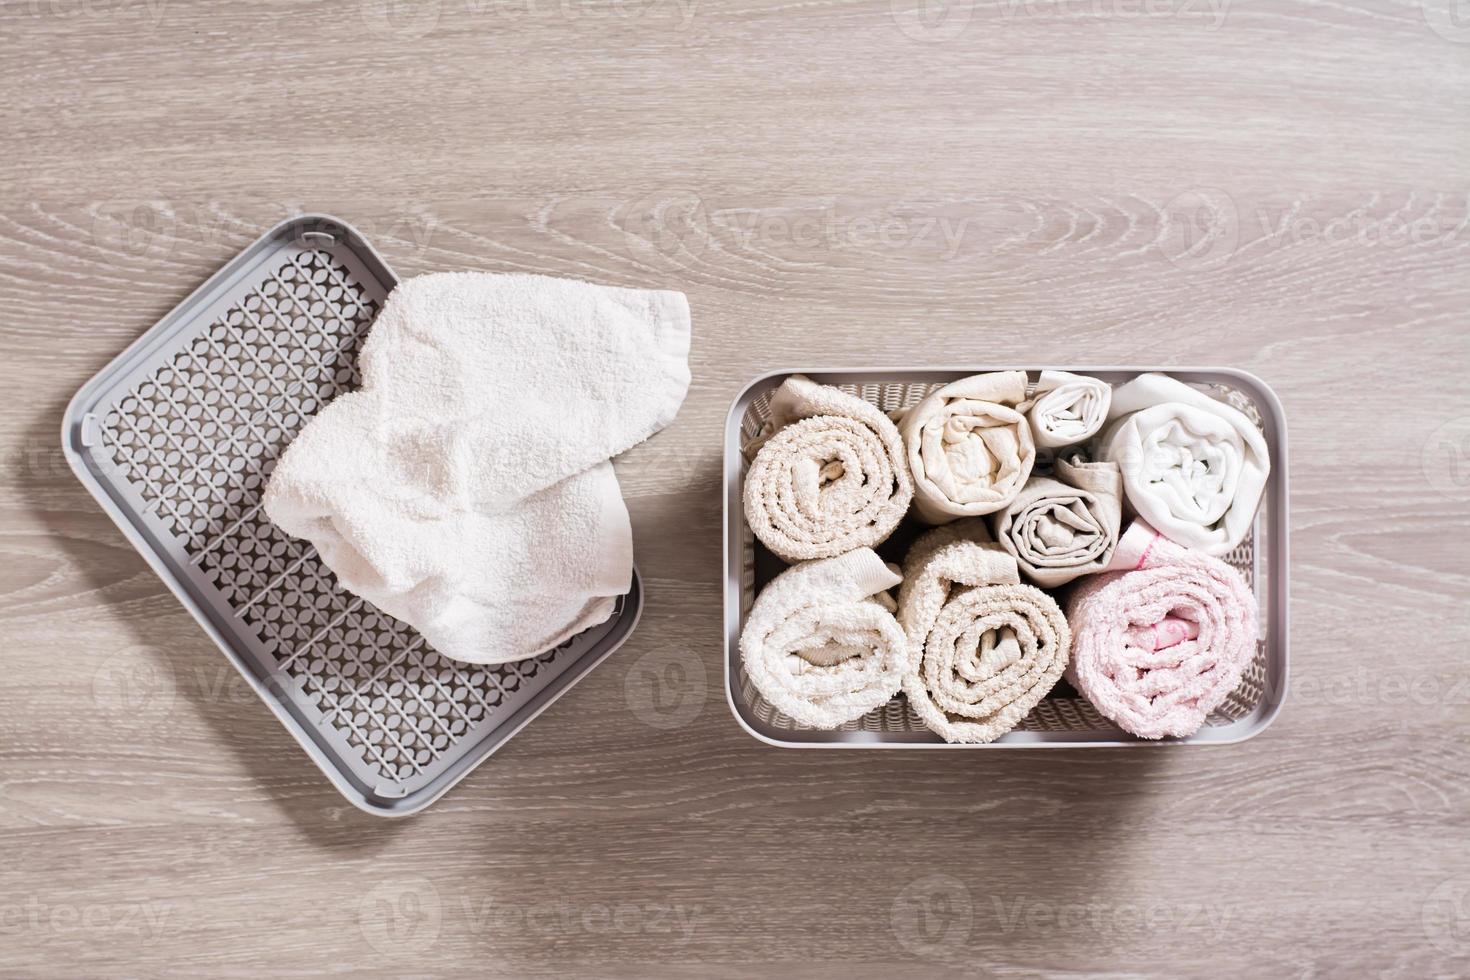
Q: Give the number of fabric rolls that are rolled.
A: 8